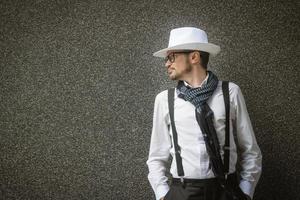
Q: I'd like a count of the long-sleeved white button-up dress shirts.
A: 1